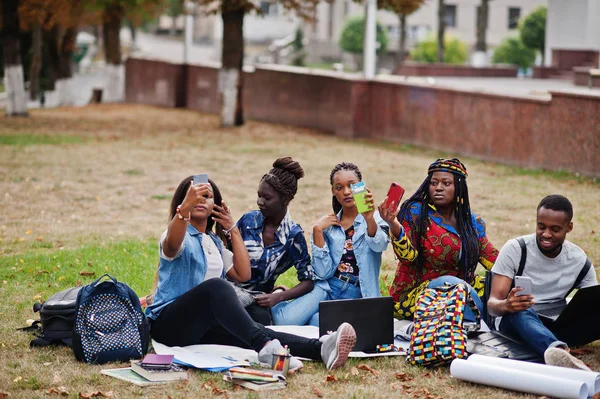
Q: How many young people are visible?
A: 5